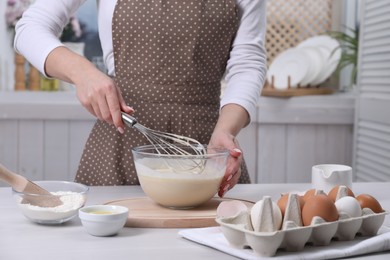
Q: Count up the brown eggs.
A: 5